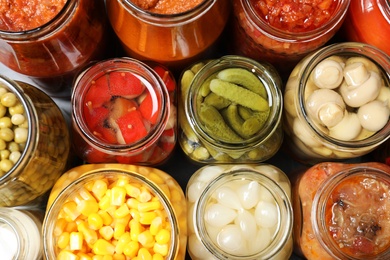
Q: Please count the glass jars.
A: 12